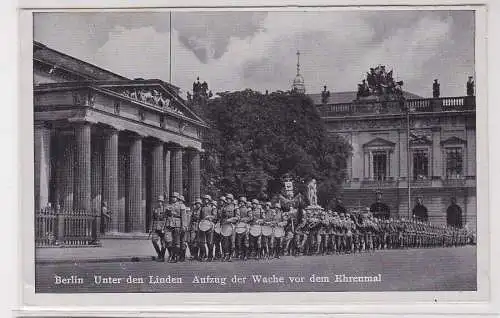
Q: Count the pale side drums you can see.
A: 7